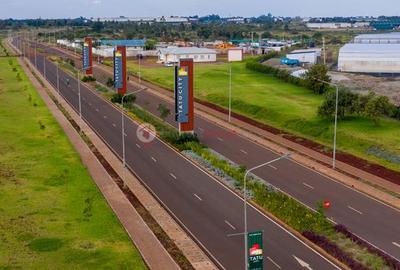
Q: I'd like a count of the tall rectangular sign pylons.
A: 3